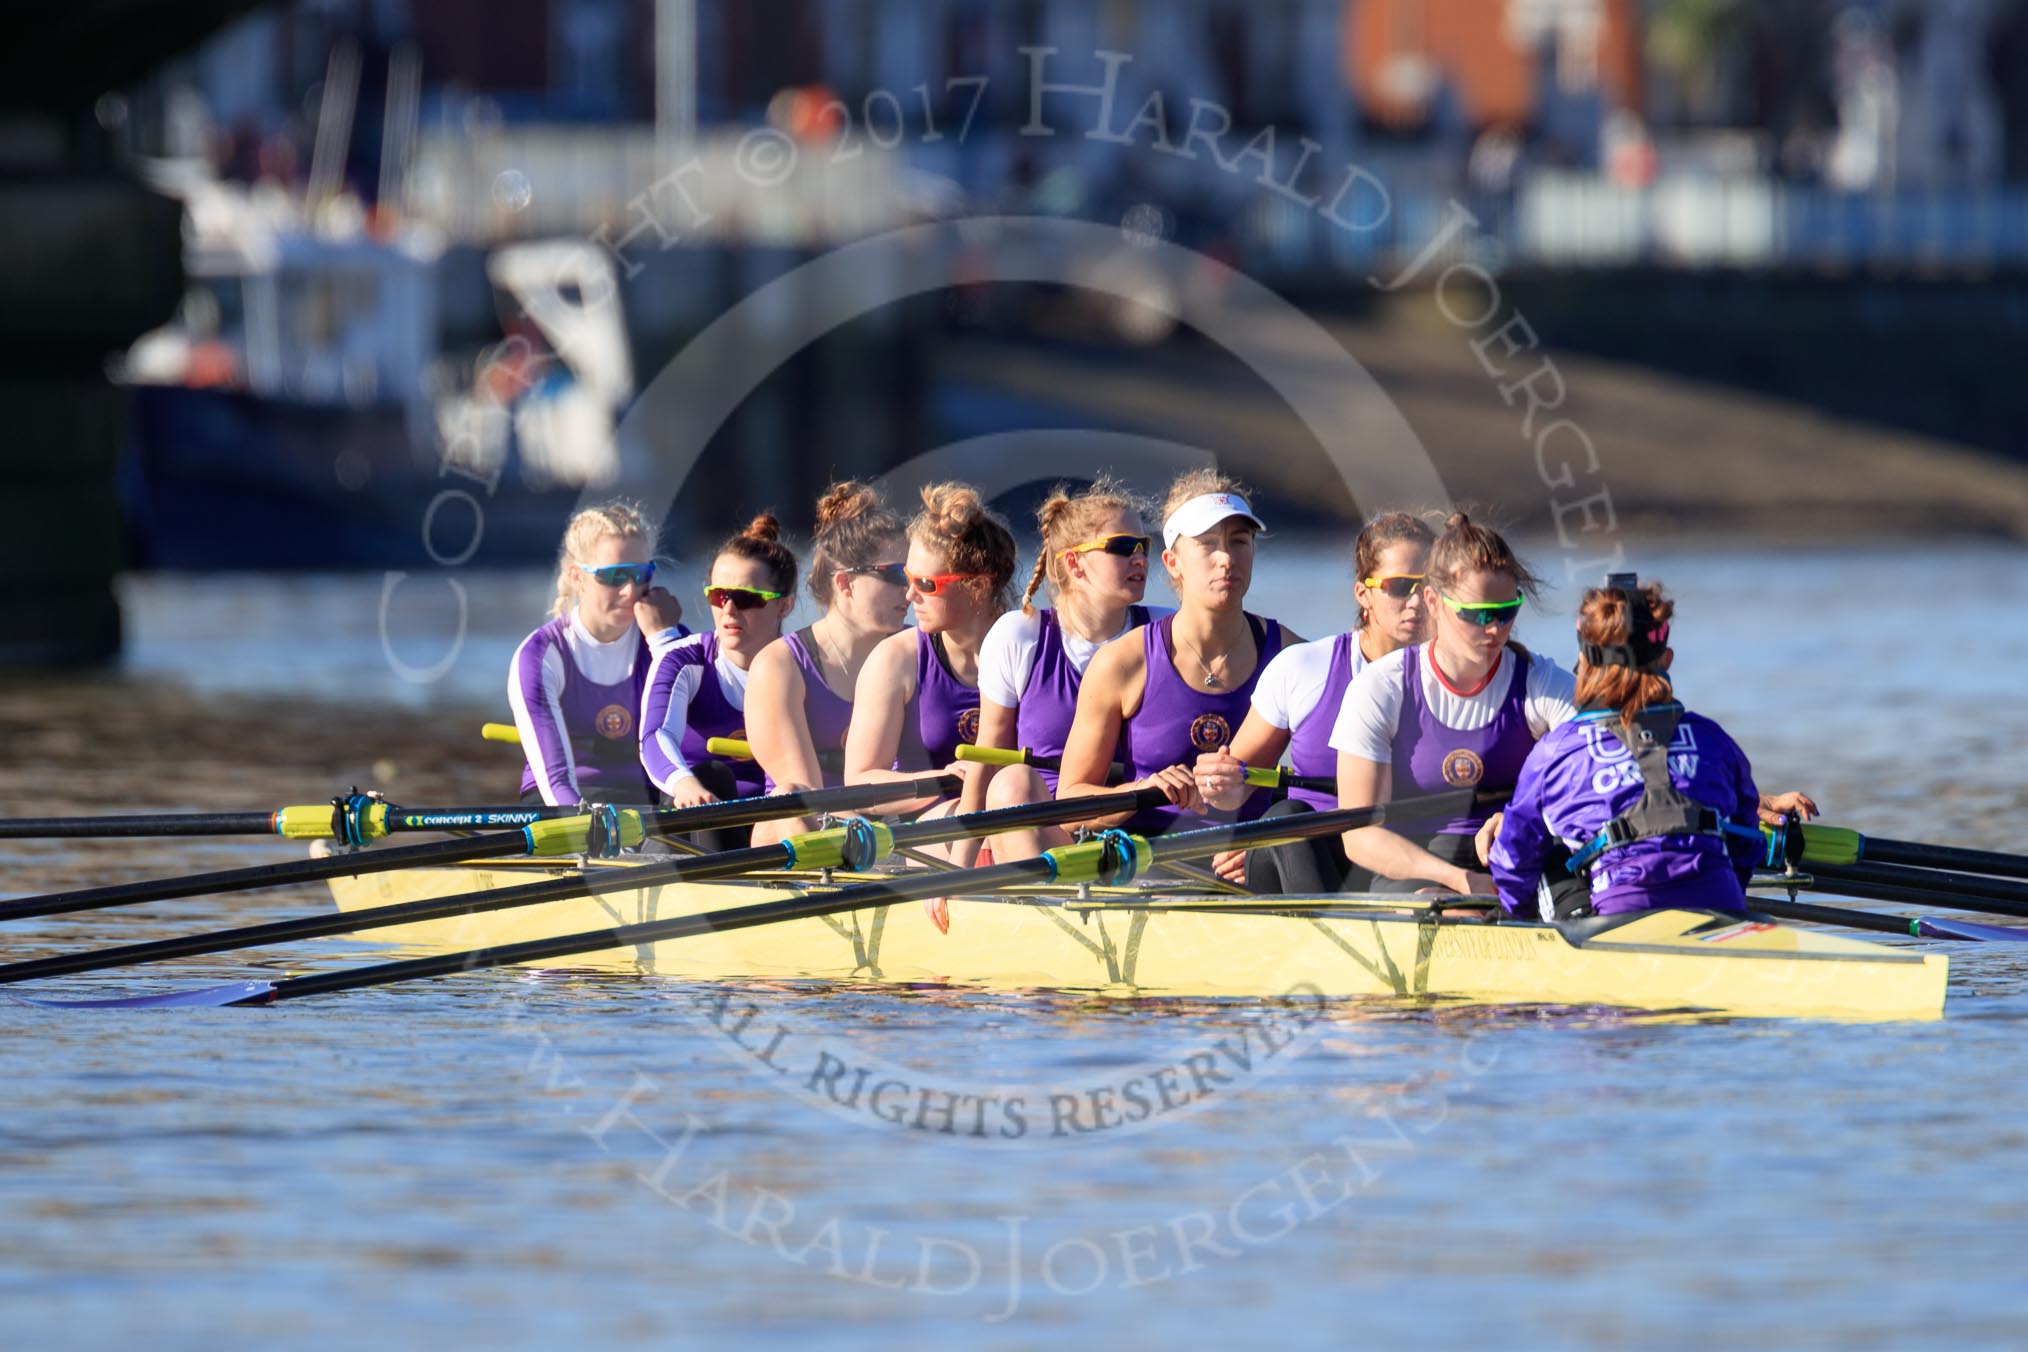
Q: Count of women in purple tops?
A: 9